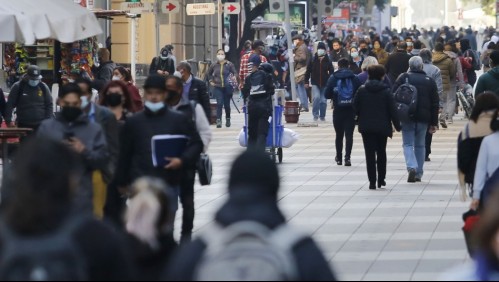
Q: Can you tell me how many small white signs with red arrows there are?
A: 2